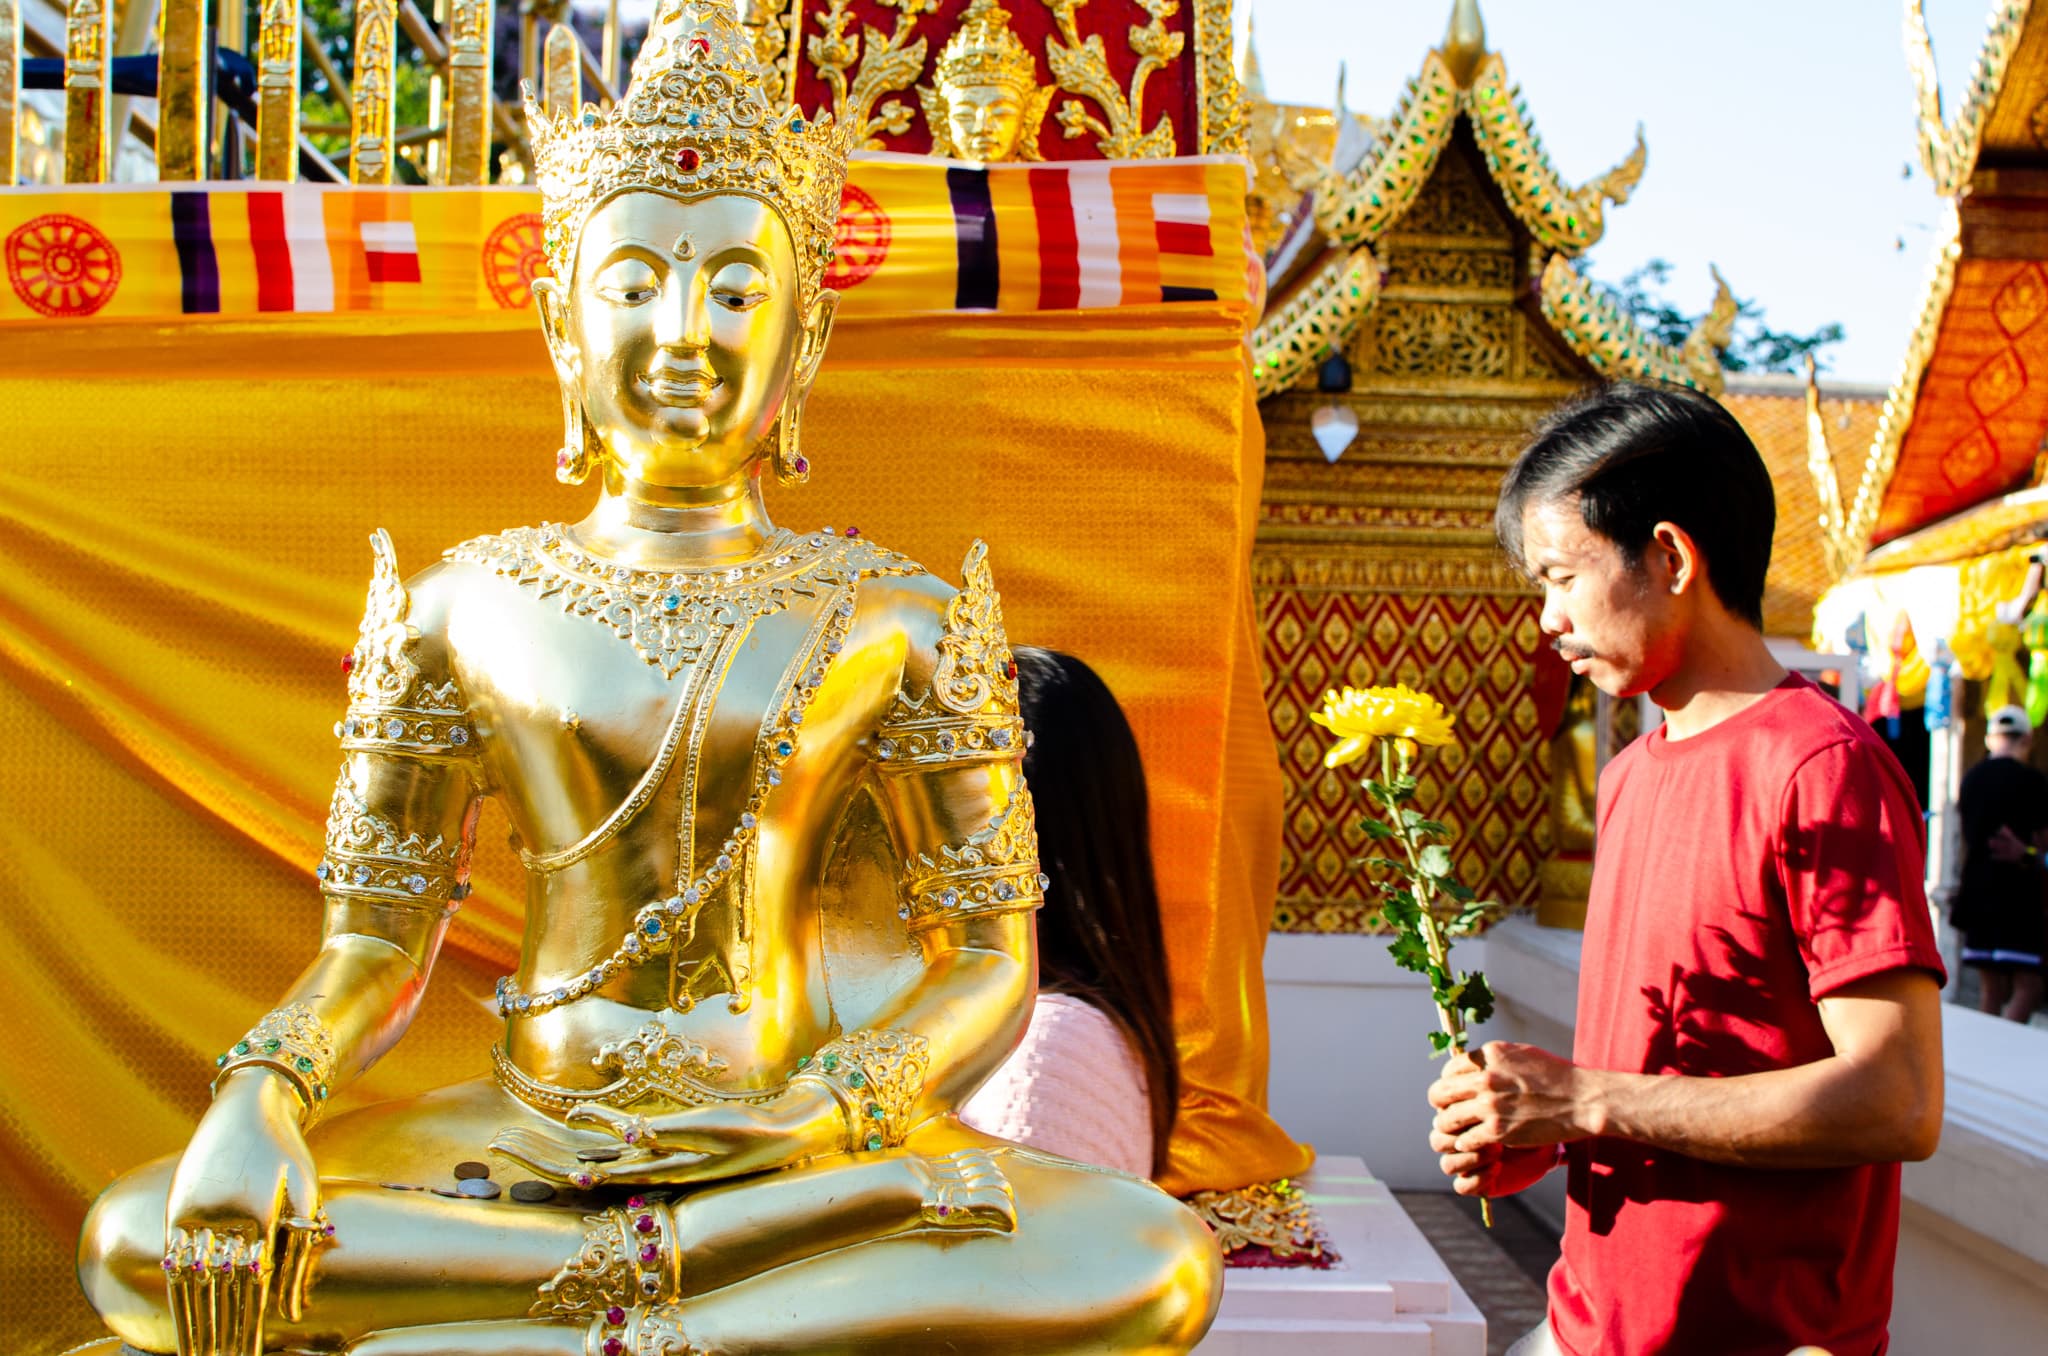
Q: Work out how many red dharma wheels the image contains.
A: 3